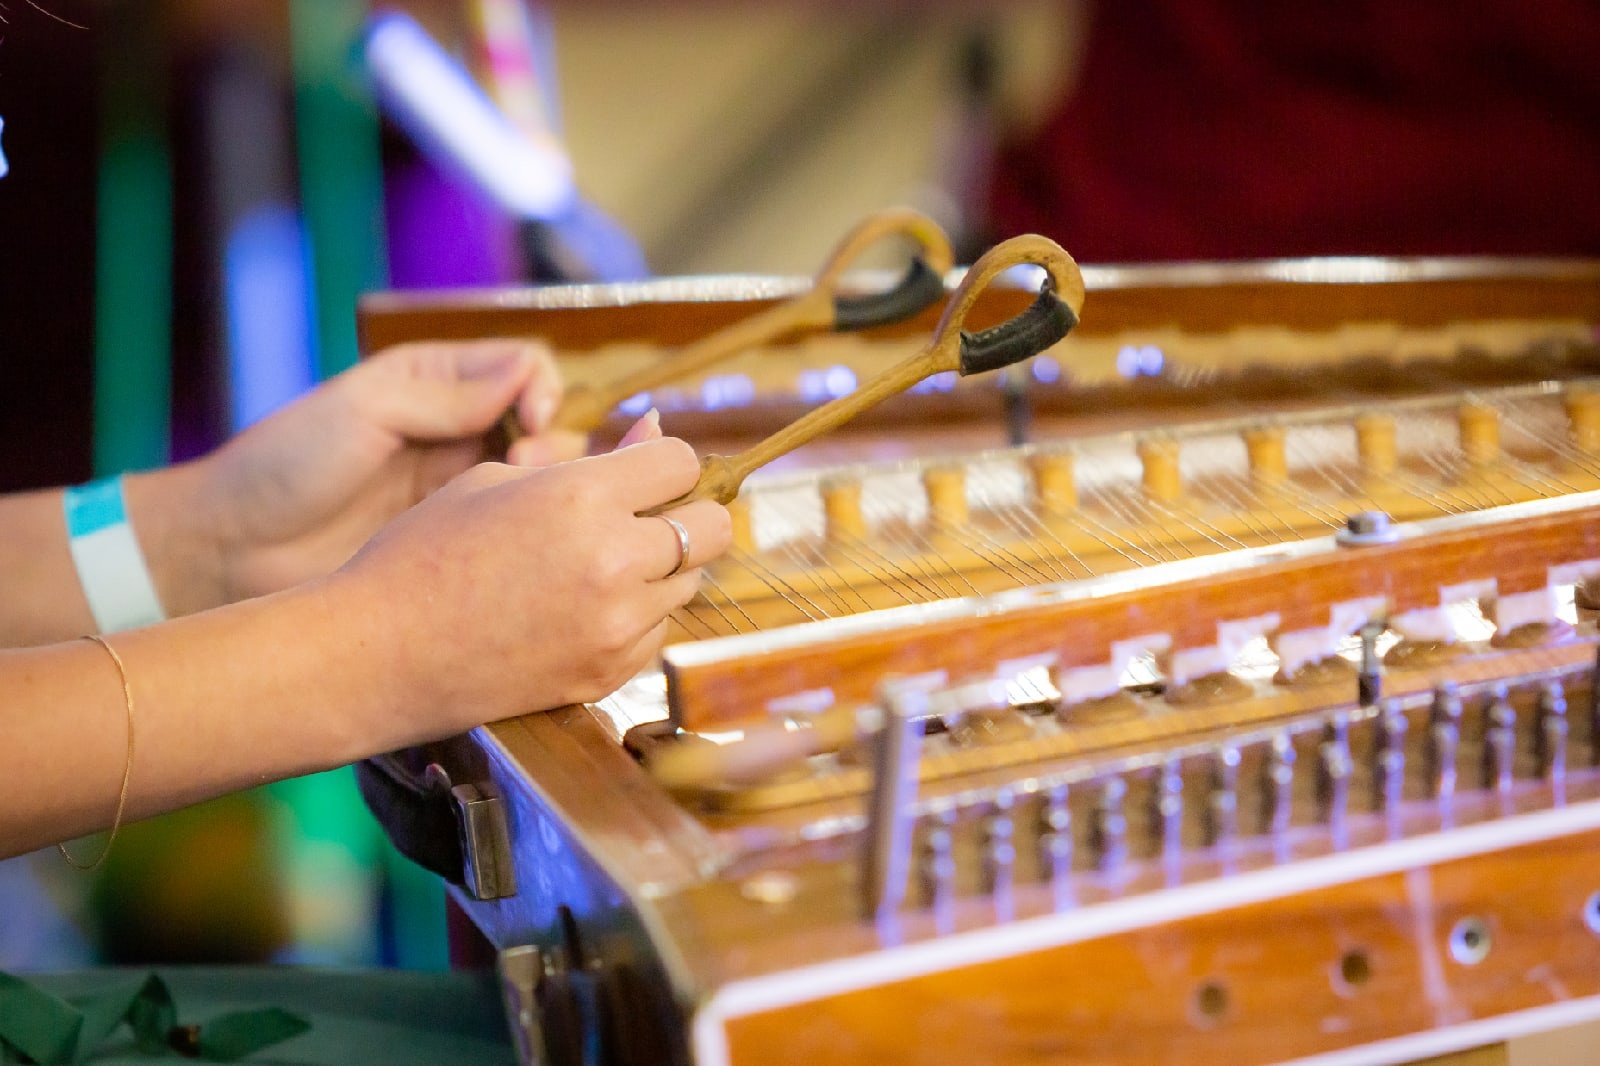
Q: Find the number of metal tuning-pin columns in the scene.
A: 12